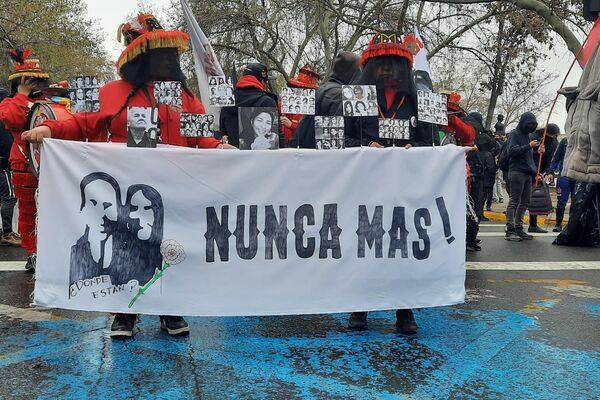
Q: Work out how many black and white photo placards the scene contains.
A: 11